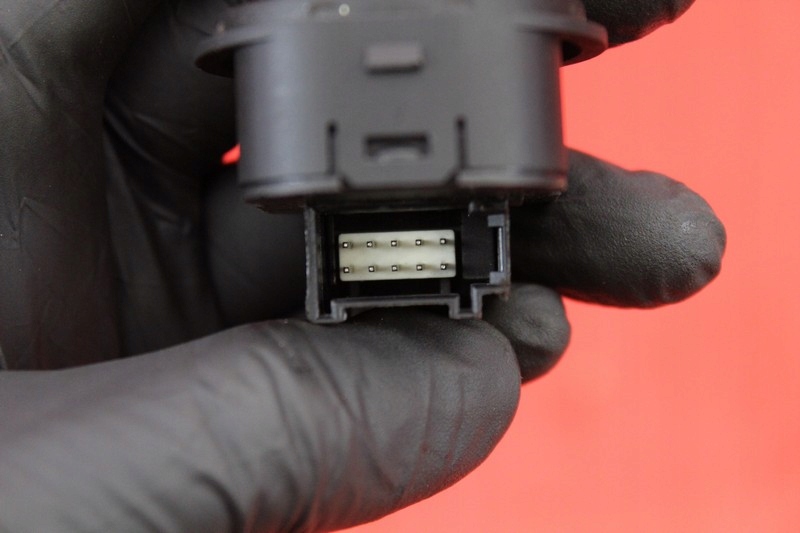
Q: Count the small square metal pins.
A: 10